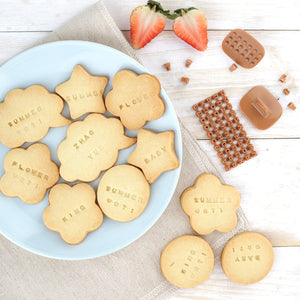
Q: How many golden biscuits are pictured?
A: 11